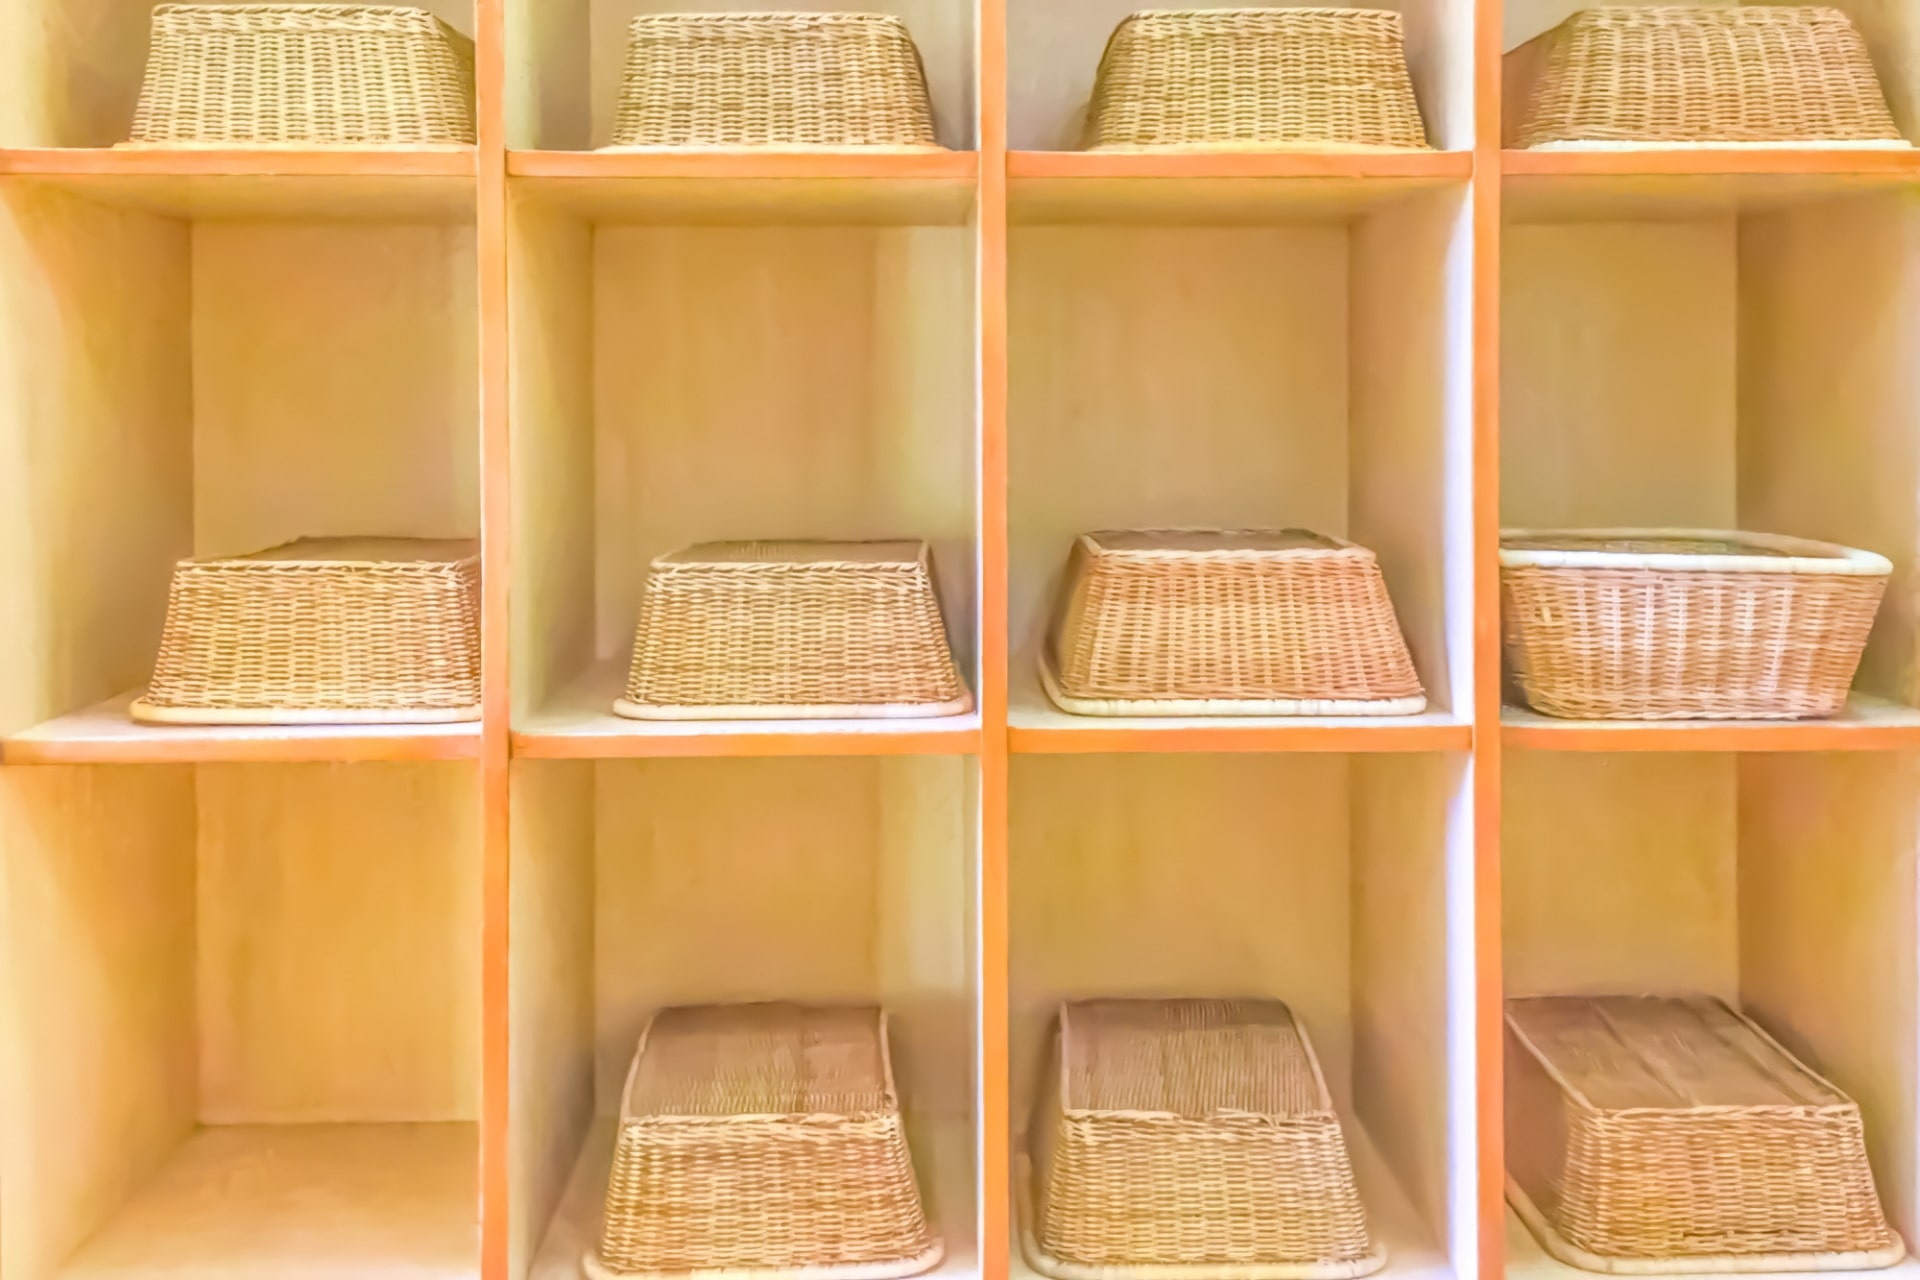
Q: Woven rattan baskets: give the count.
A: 11